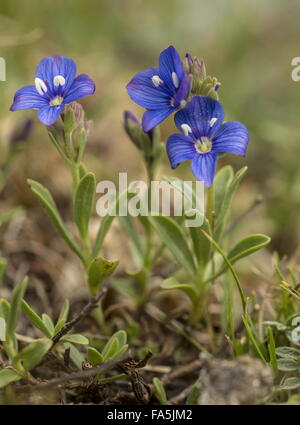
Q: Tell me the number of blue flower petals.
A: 12